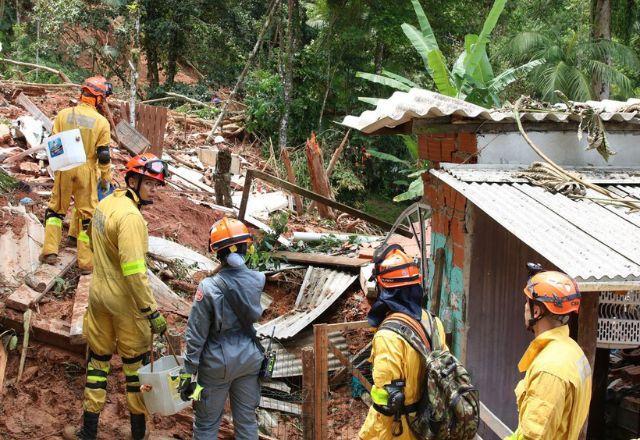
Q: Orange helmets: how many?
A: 5